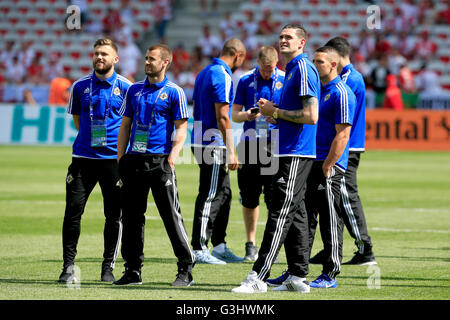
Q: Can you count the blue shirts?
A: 7